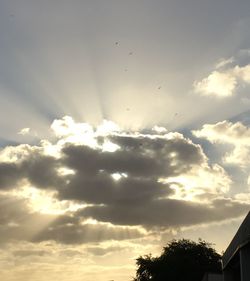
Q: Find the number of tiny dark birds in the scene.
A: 6